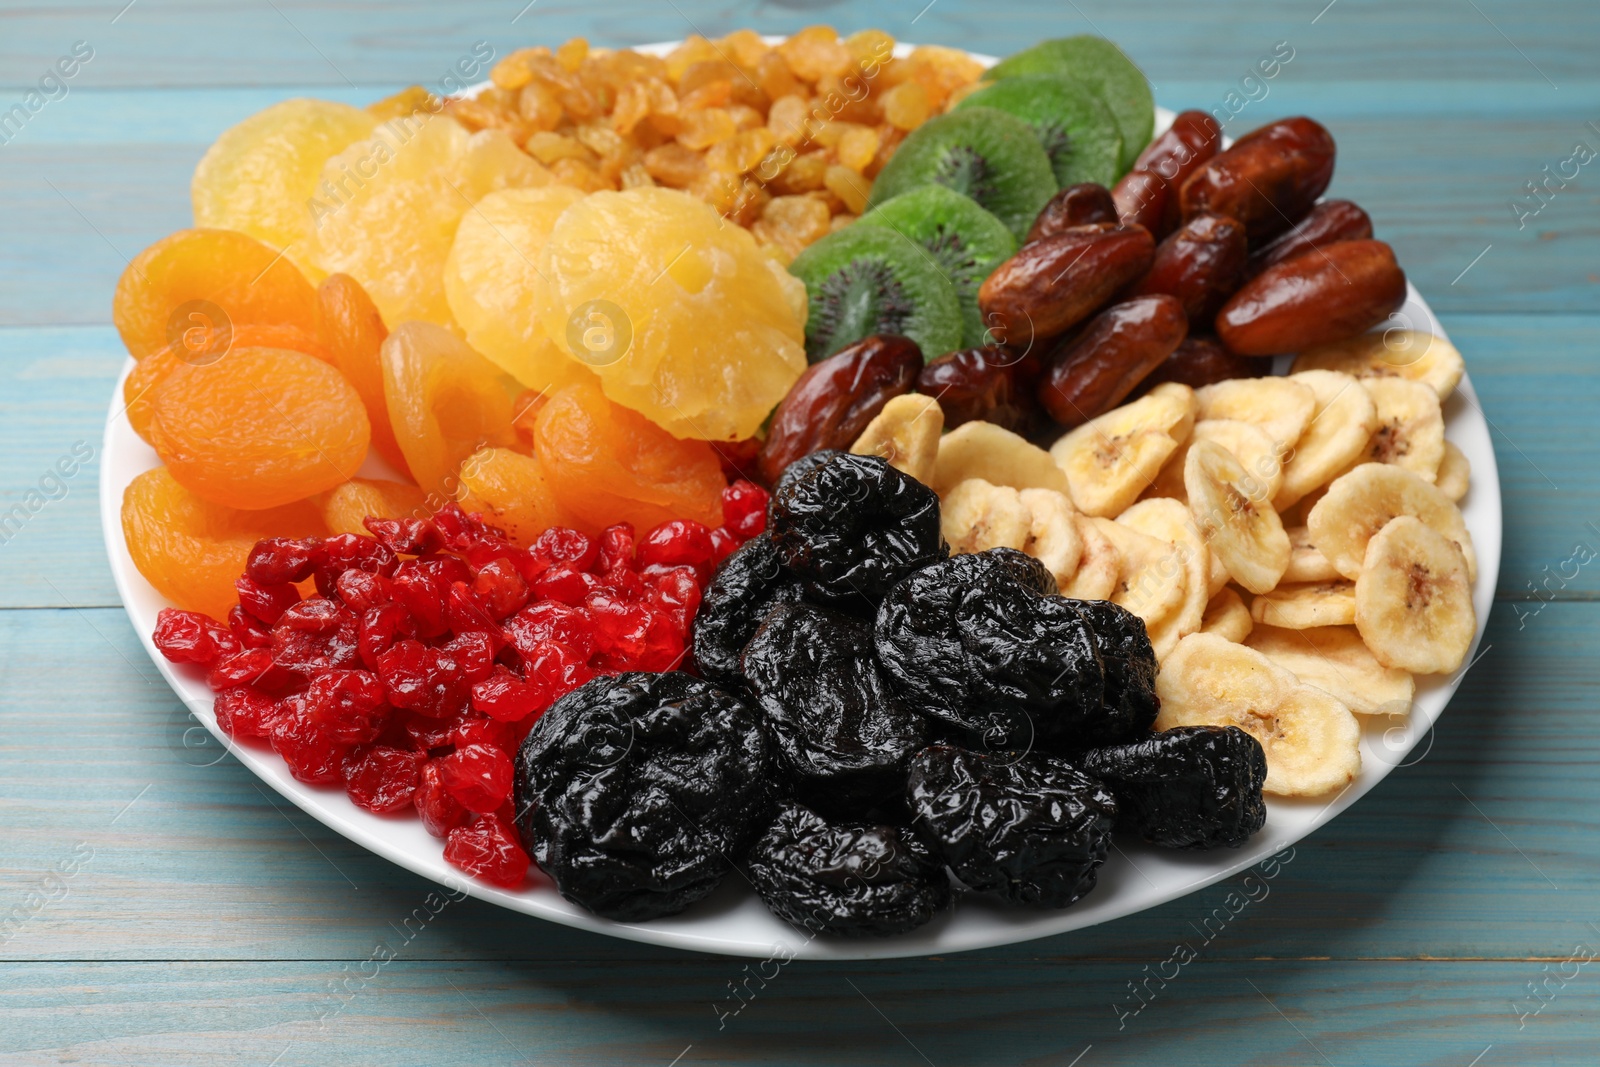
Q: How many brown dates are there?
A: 11